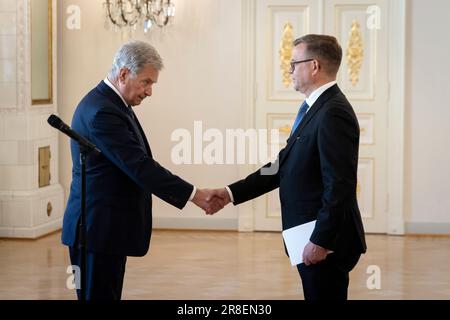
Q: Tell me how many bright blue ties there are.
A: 1